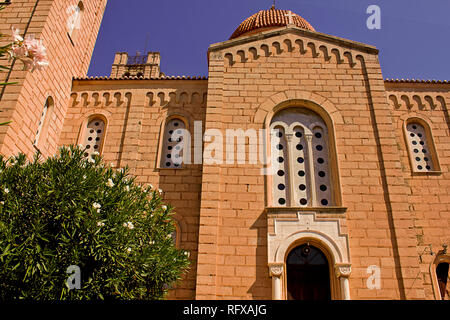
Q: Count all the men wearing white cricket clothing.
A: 0